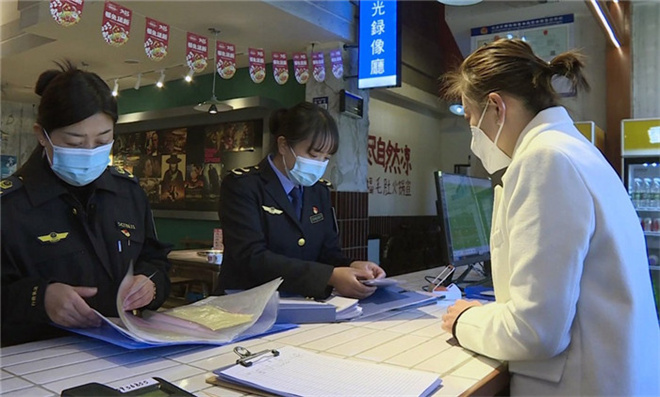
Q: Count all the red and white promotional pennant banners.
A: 10